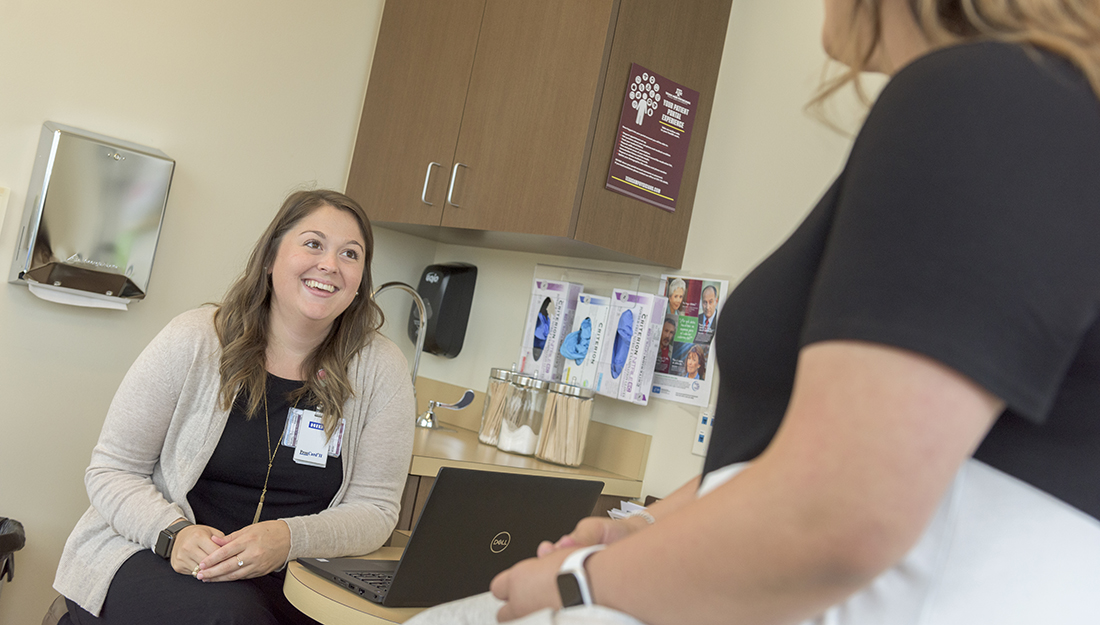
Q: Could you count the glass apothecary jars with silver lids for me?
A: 3